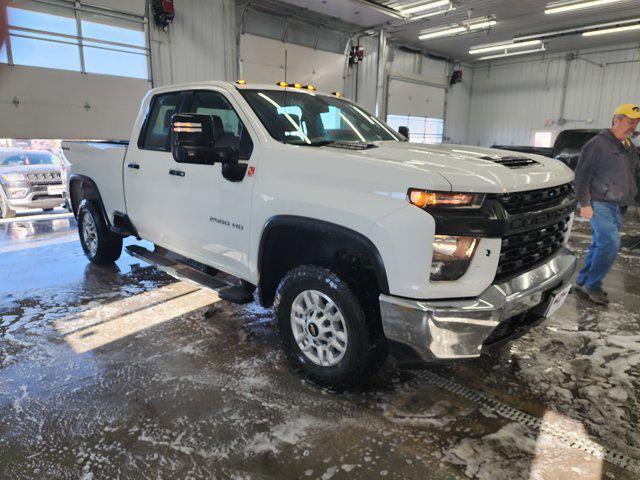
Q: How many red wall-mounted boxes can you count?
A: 3